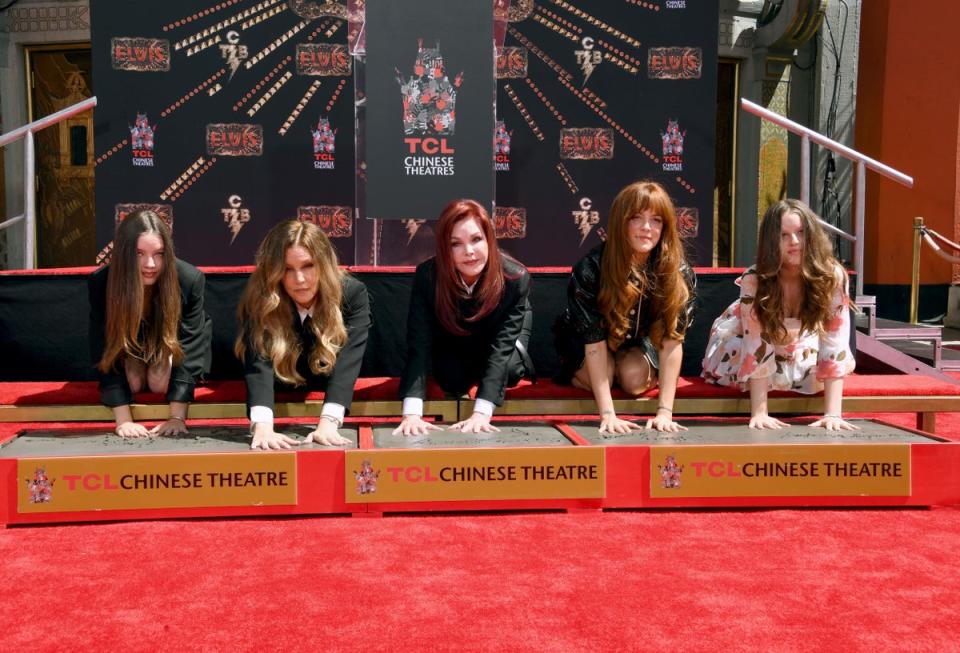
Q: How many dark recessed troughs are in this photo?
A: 3